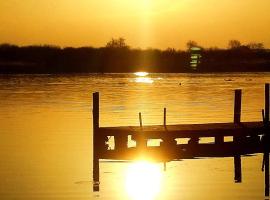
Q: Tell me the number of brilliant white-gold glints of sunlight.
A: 2